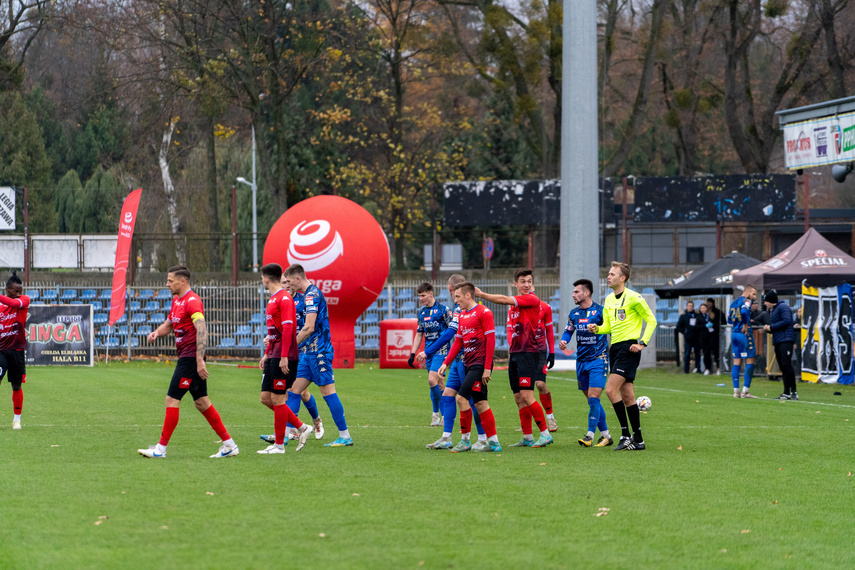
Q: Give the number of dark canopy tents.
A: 2